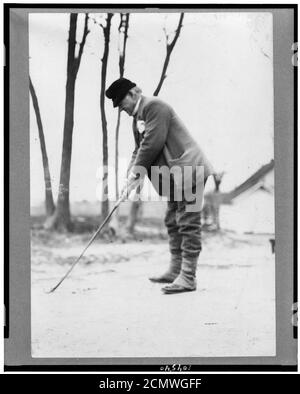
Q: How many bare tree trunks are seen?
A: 5